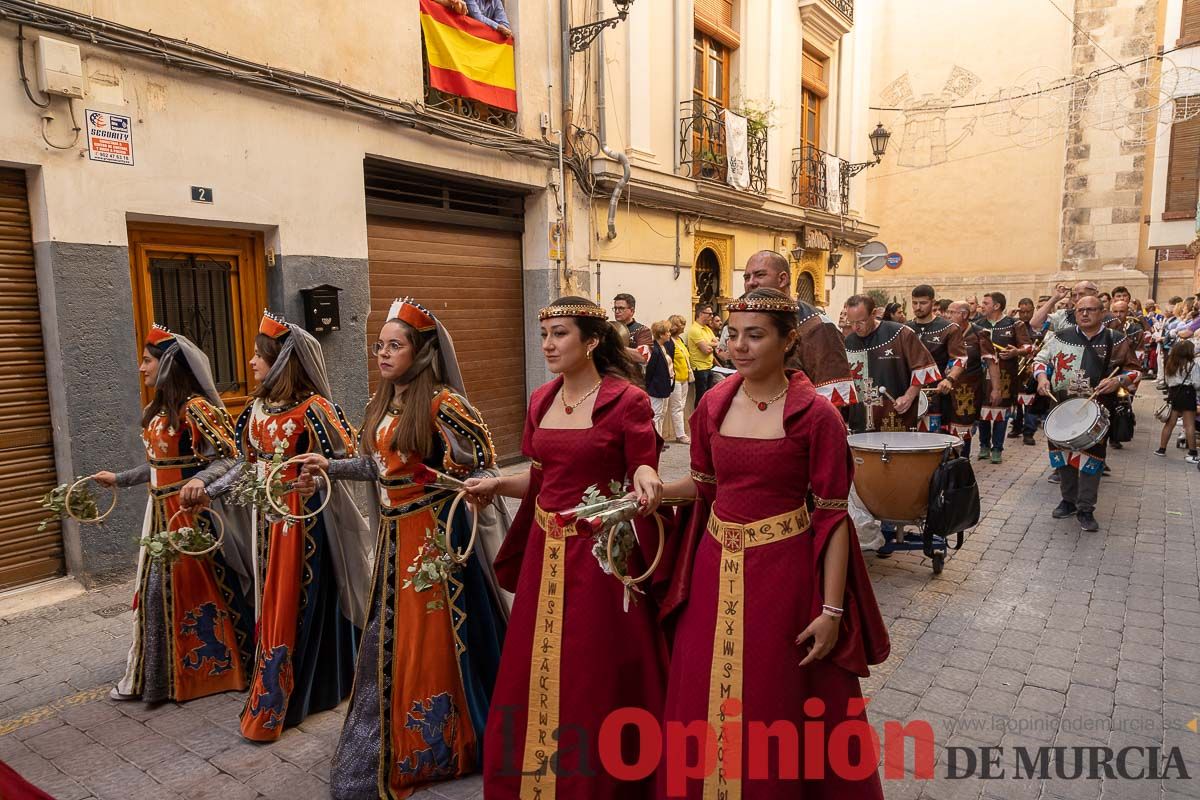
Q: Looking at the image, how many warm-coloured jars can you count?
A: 0